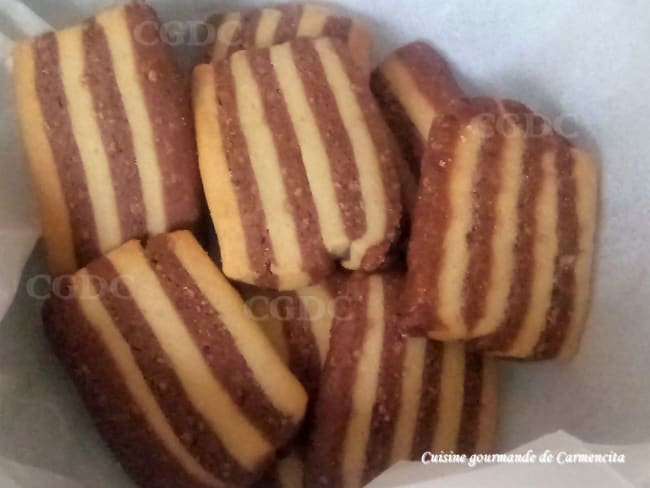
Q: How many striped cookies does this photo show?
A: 8